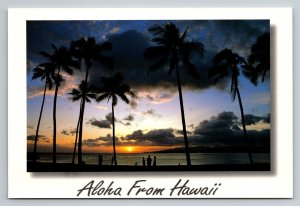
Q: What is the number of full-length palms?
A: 7